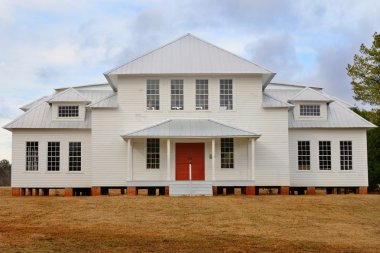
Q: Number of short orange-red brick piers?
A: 10